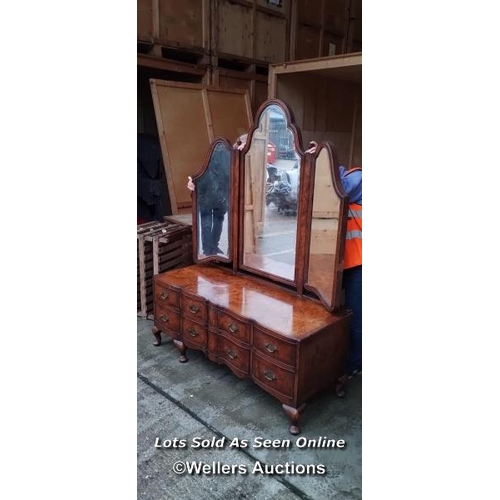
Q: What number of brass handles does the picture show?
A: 8